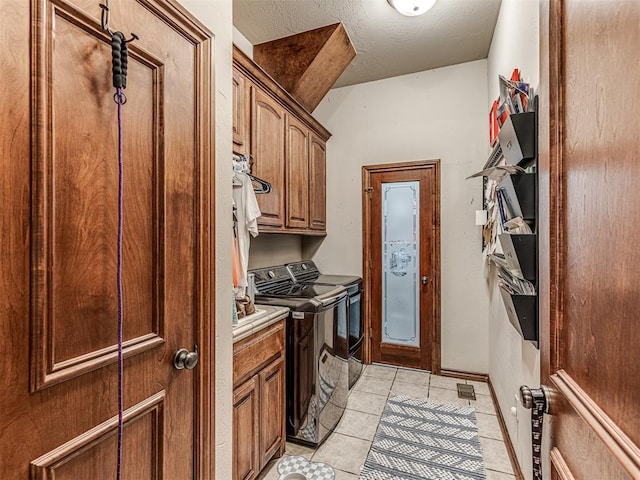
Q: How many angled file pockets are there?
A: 4